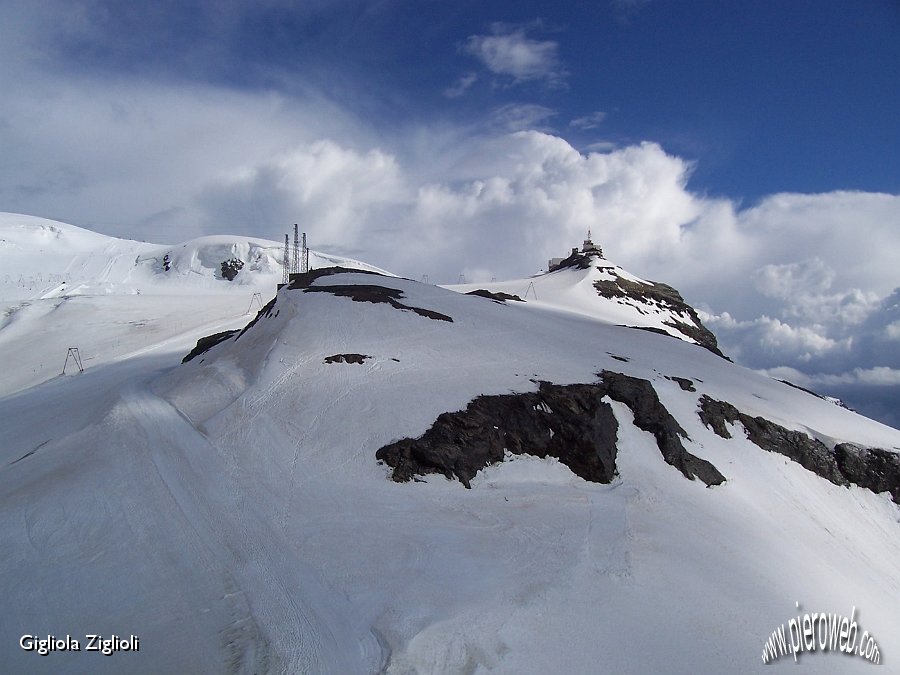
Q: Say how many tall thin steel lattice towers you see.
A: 3